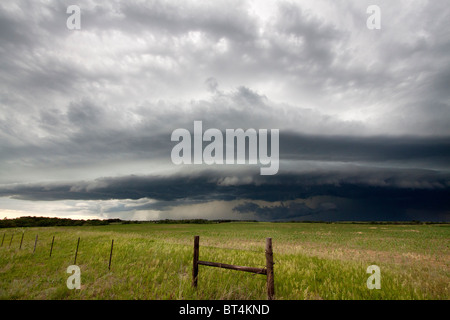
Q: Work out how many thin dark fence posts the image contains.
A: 7